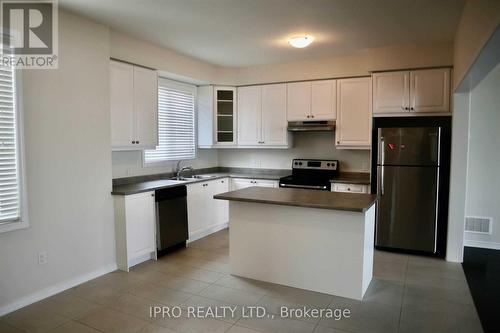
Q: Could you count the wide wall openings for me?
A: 1